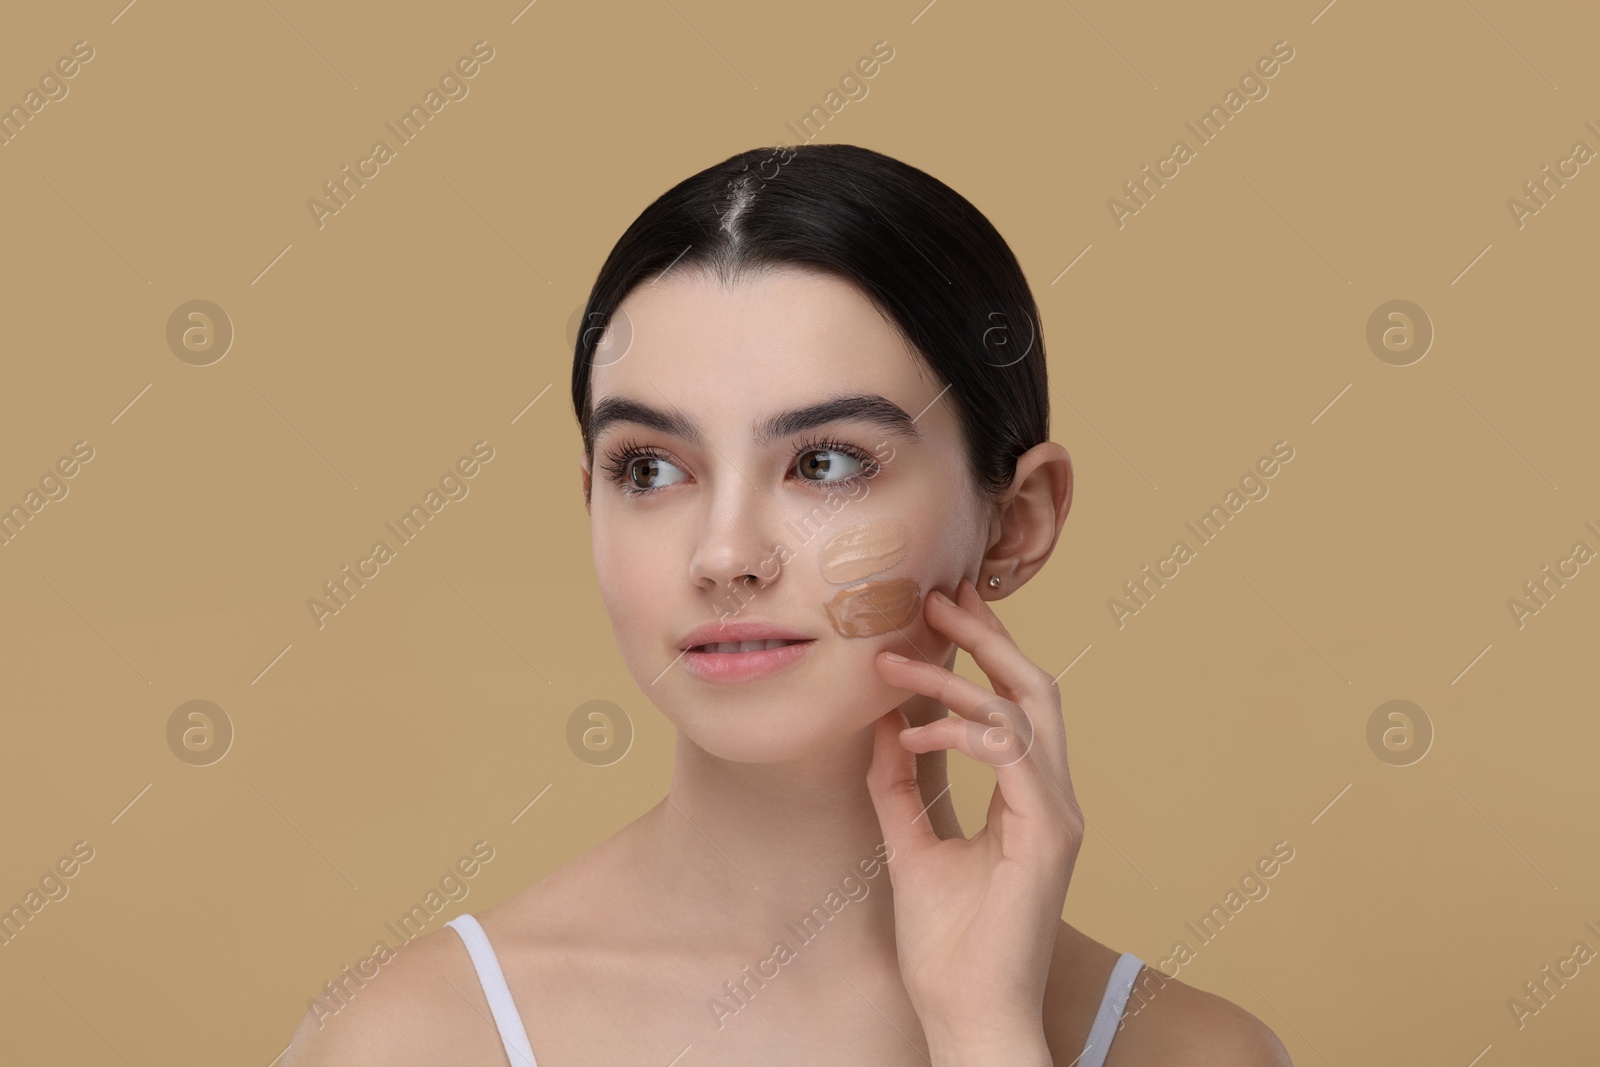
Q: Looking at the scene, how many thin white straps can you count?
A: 2